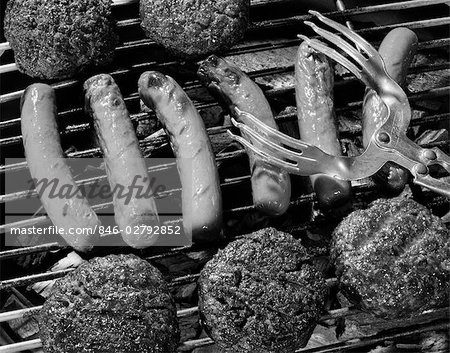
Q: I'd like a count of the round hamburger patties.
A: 5